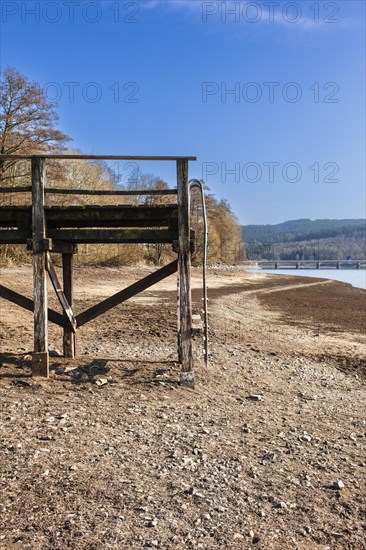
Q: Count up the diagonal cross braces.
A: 3